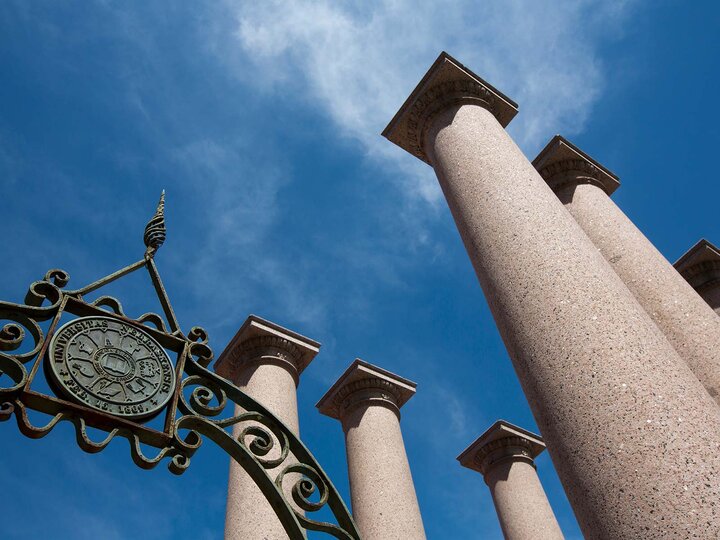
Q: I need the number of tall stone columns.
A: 6